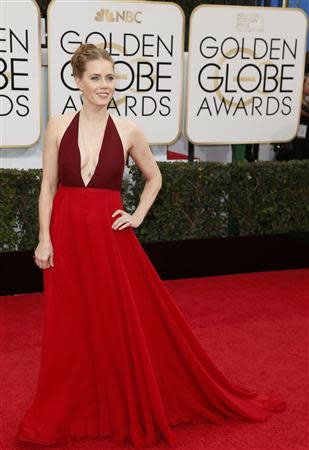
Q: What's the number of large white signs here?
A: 3